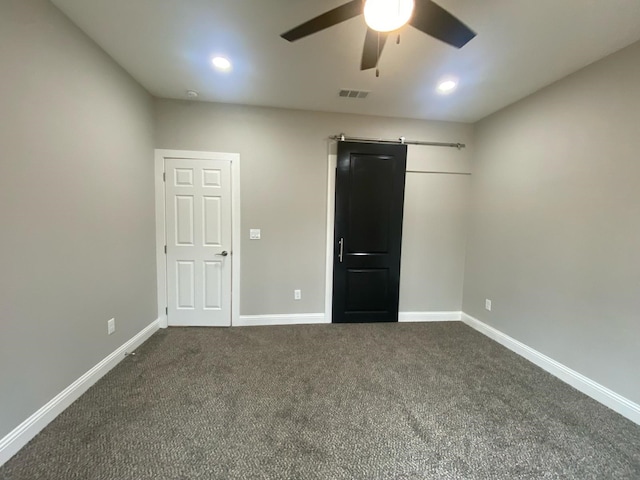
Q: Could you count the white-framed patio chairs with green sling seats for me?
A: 0